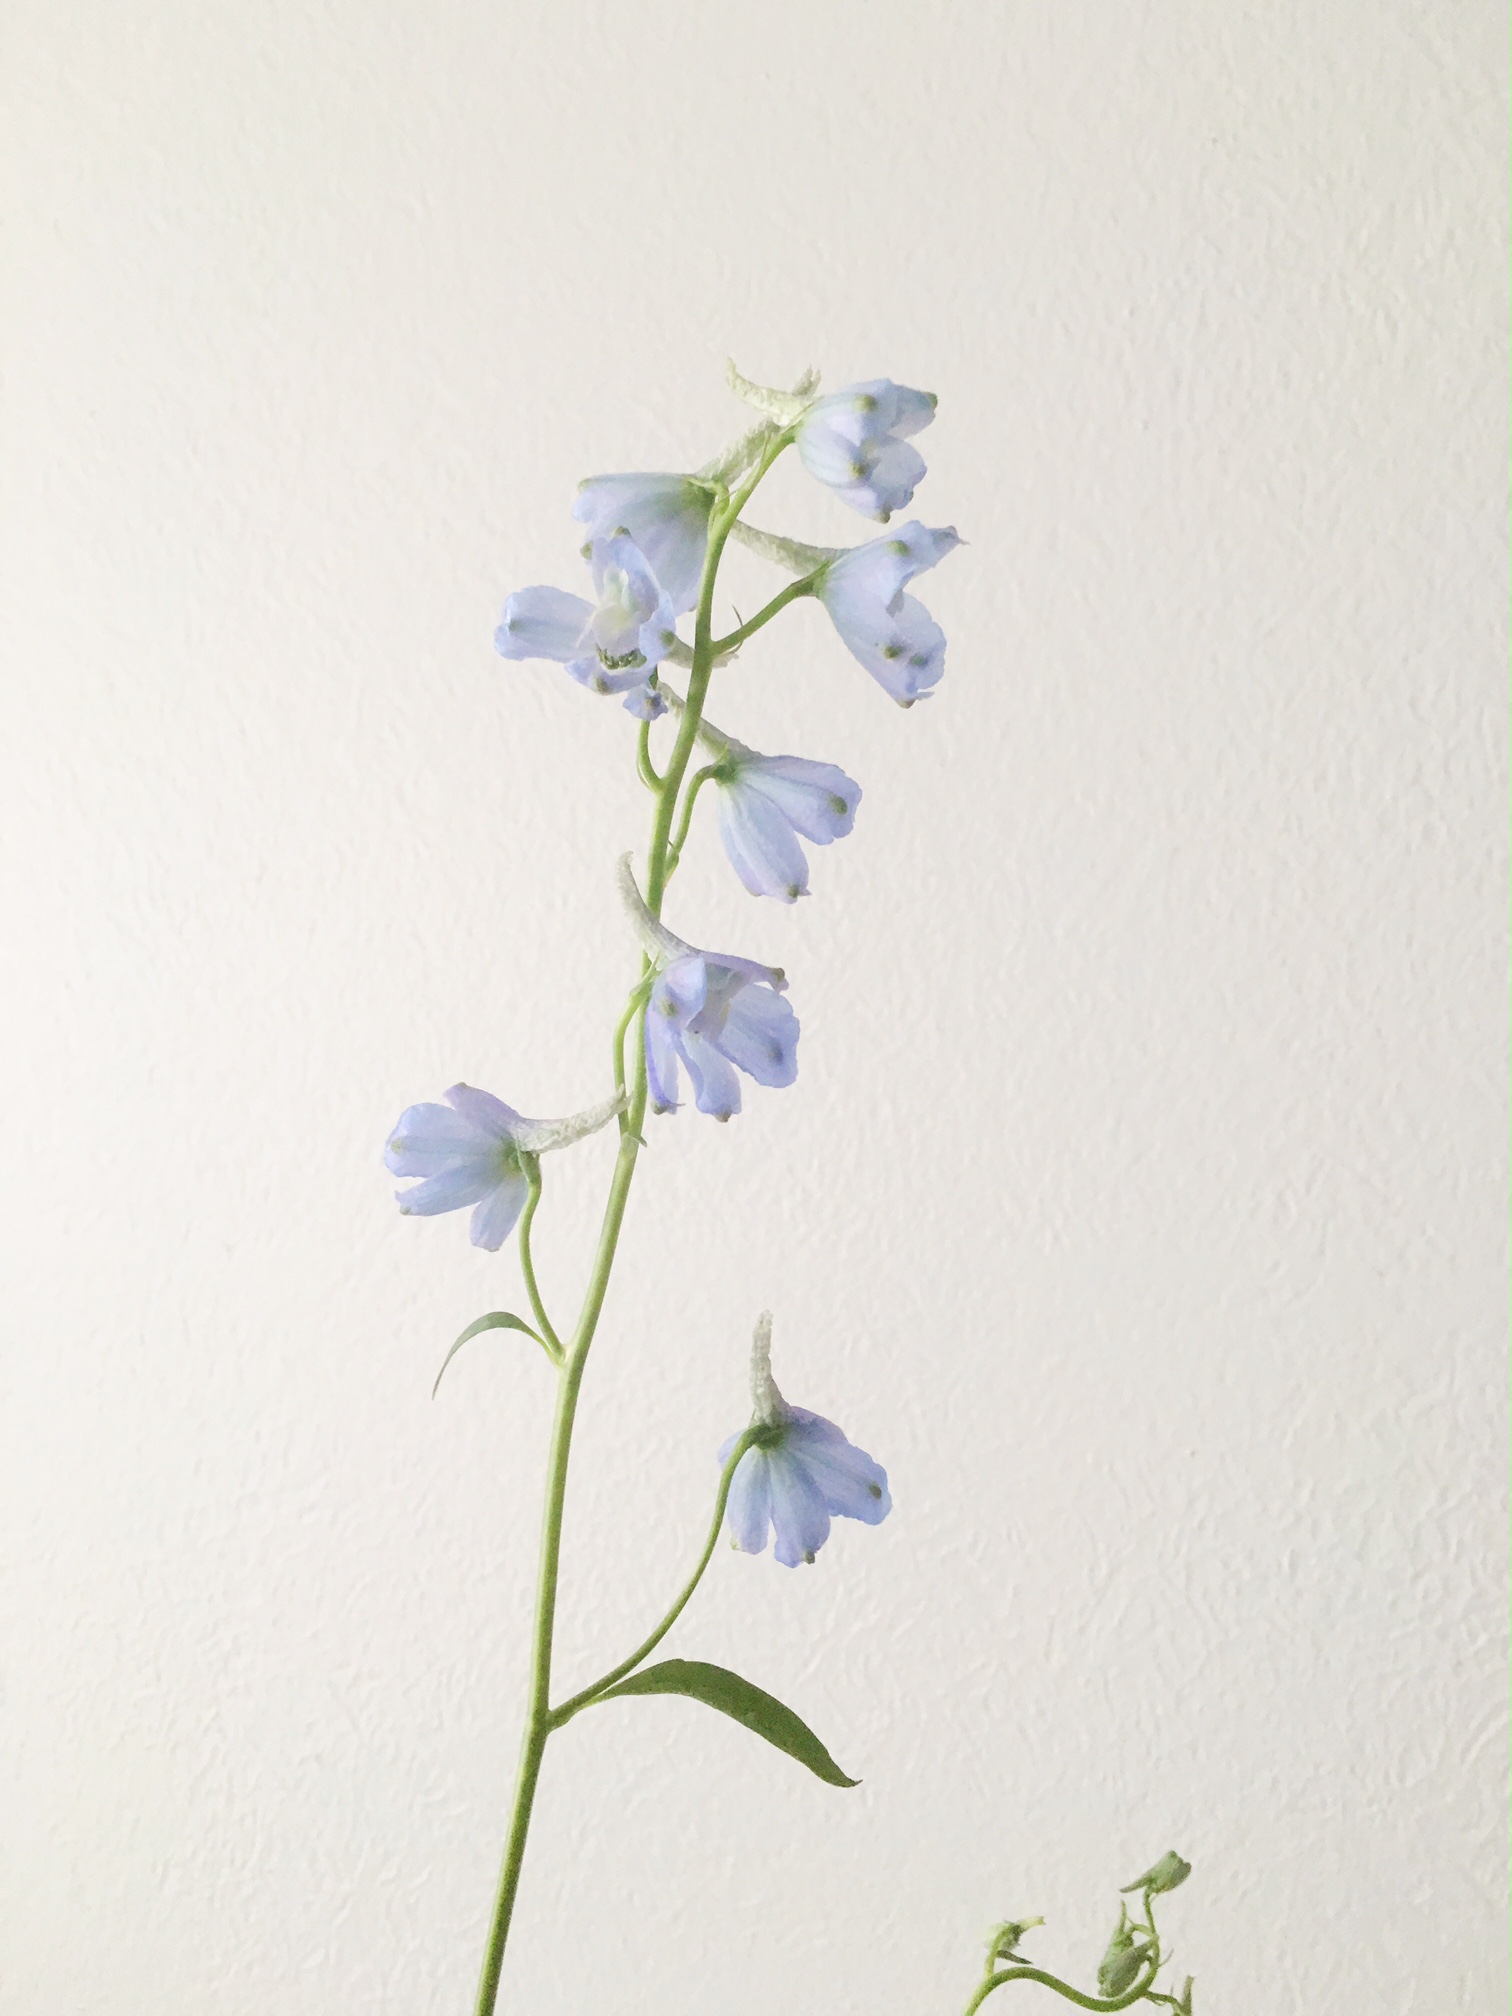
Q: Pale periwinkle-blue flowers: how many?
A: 8